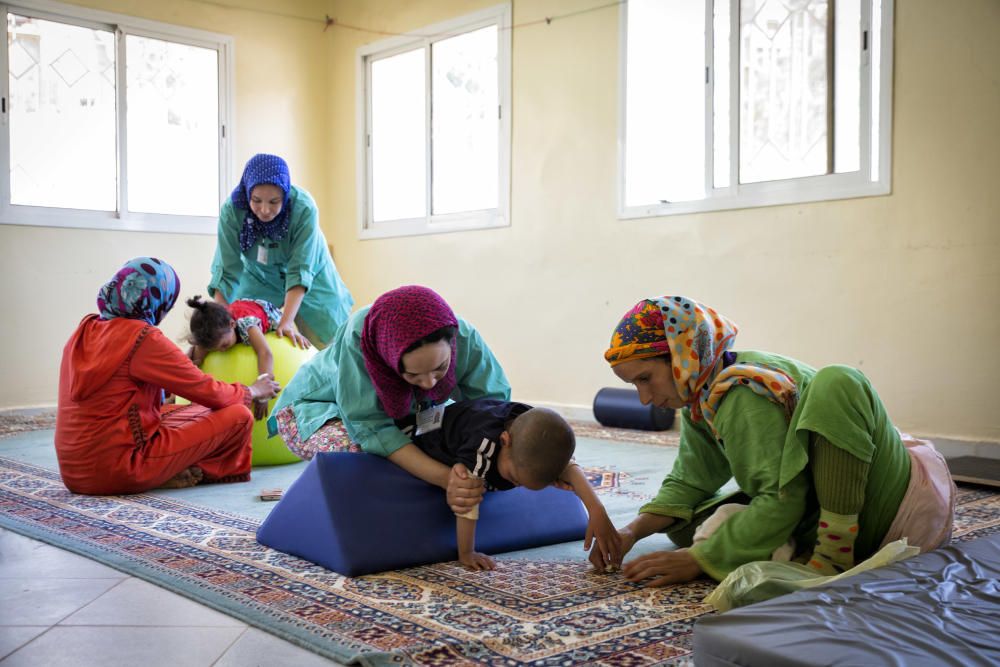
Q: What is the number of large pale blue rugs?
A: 1